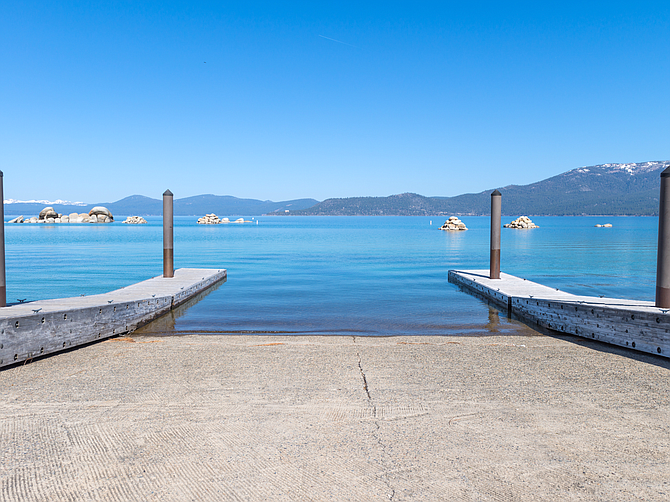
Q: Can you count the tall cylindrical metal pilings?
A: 4